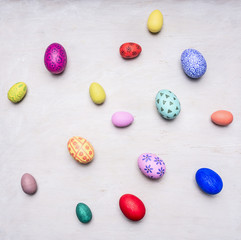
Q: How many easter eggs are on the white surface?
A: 15